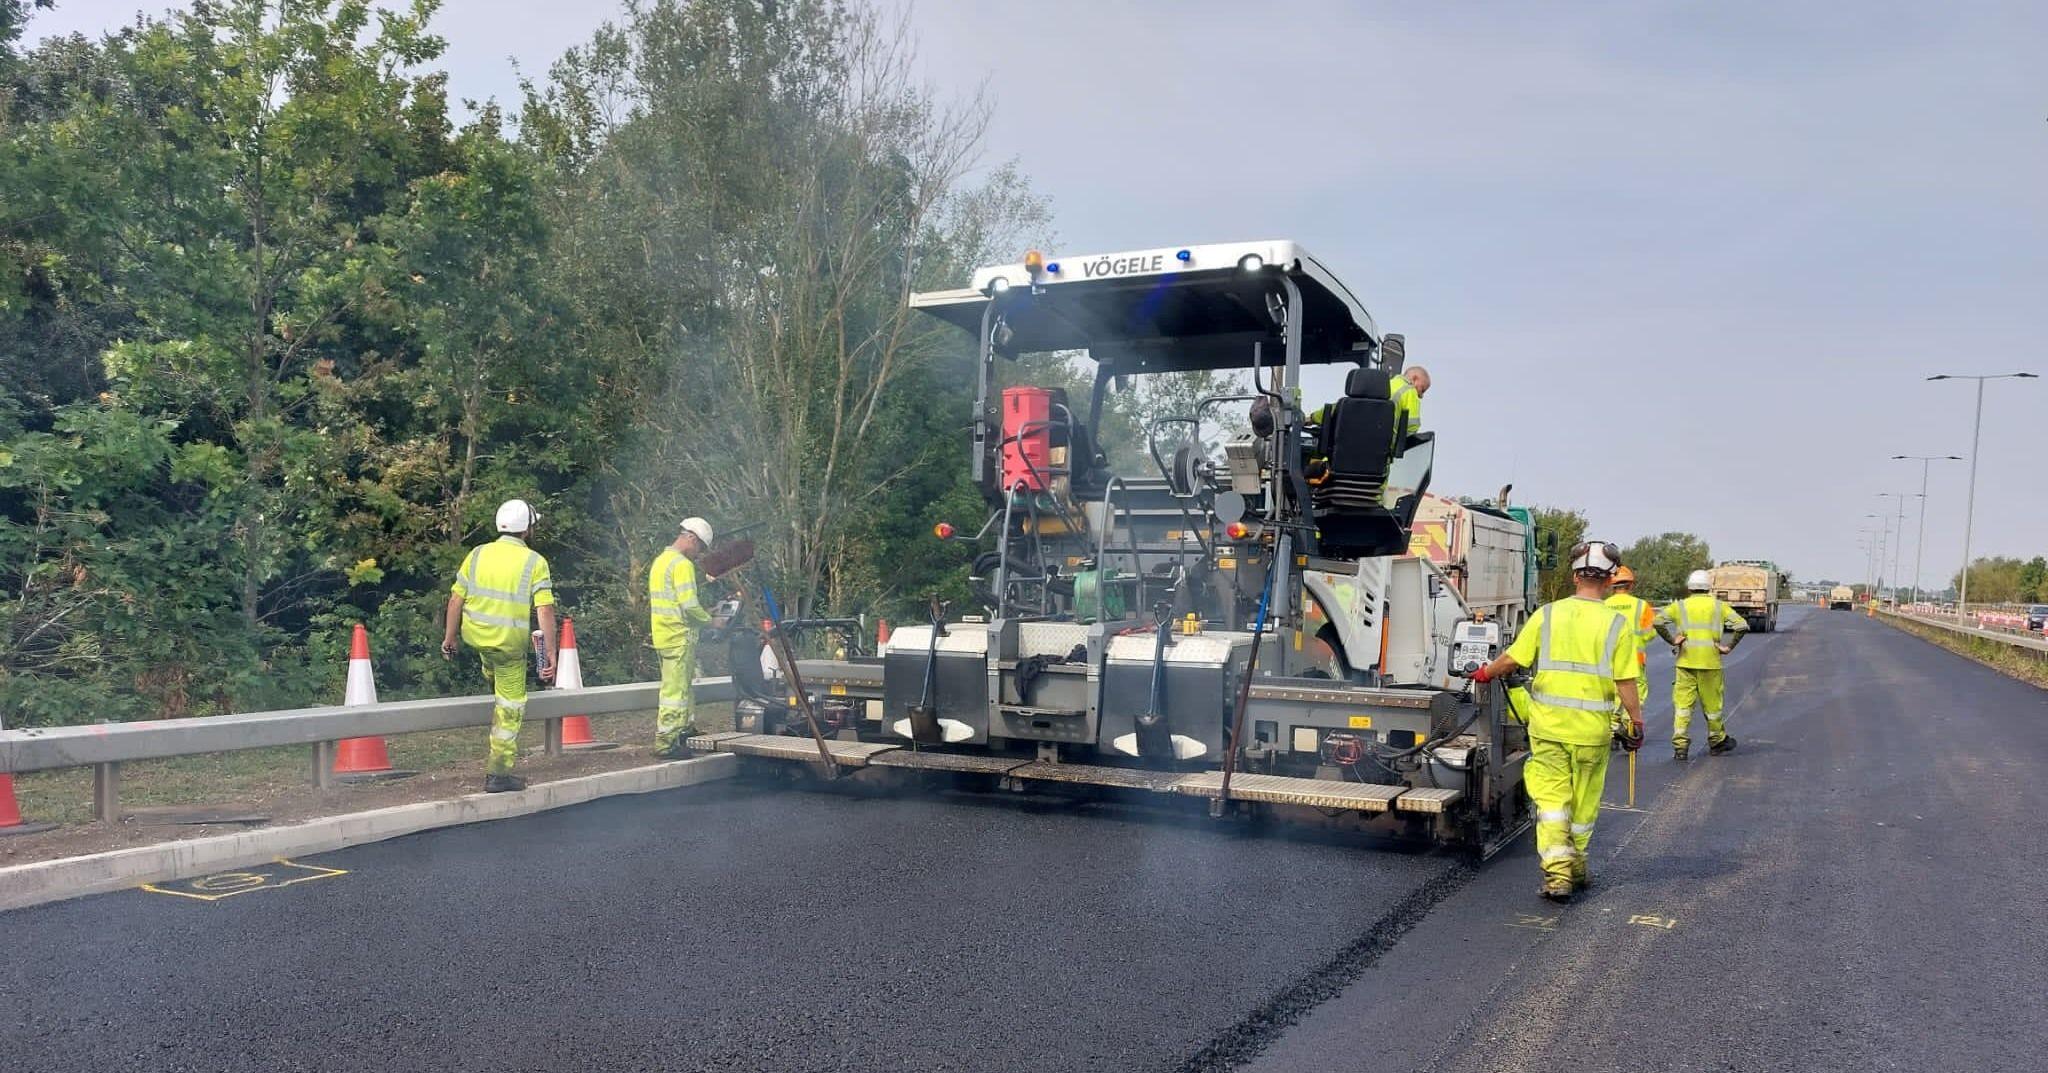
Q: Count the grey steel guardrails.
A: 2